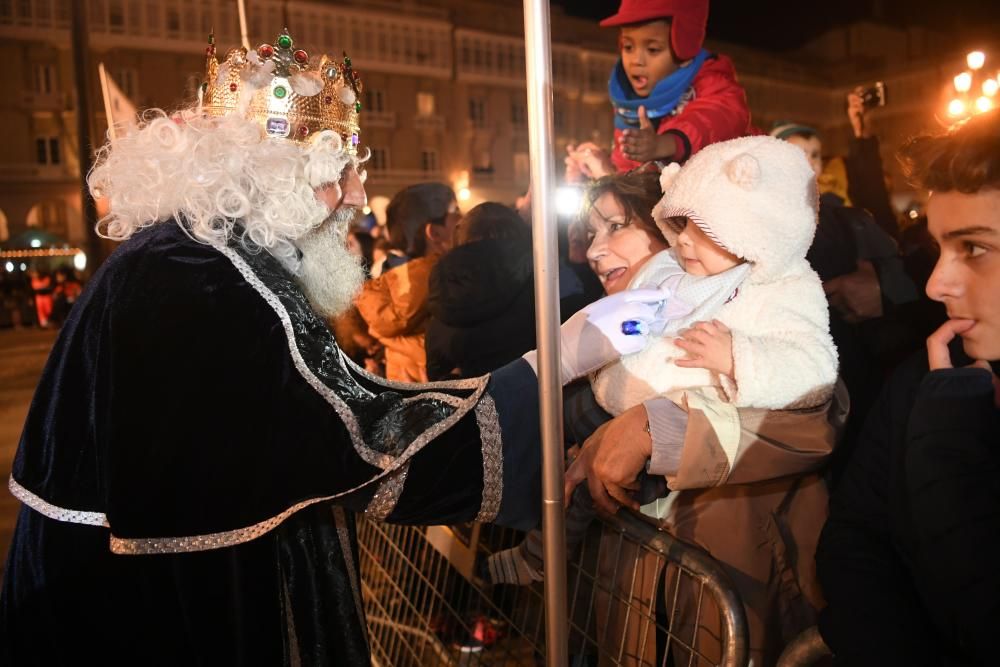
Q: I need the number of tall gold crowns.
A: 1